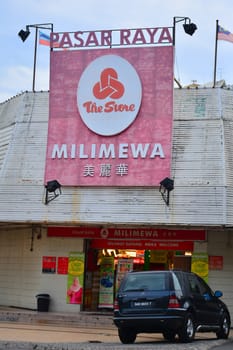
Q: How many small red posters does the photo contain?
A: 3